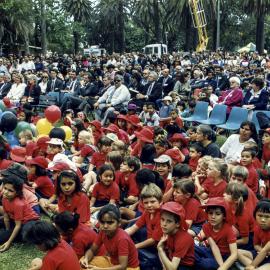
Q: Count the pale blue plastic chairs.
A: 4